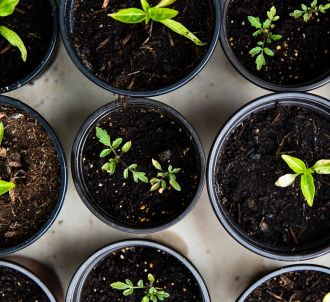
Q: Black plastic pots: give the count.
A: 9